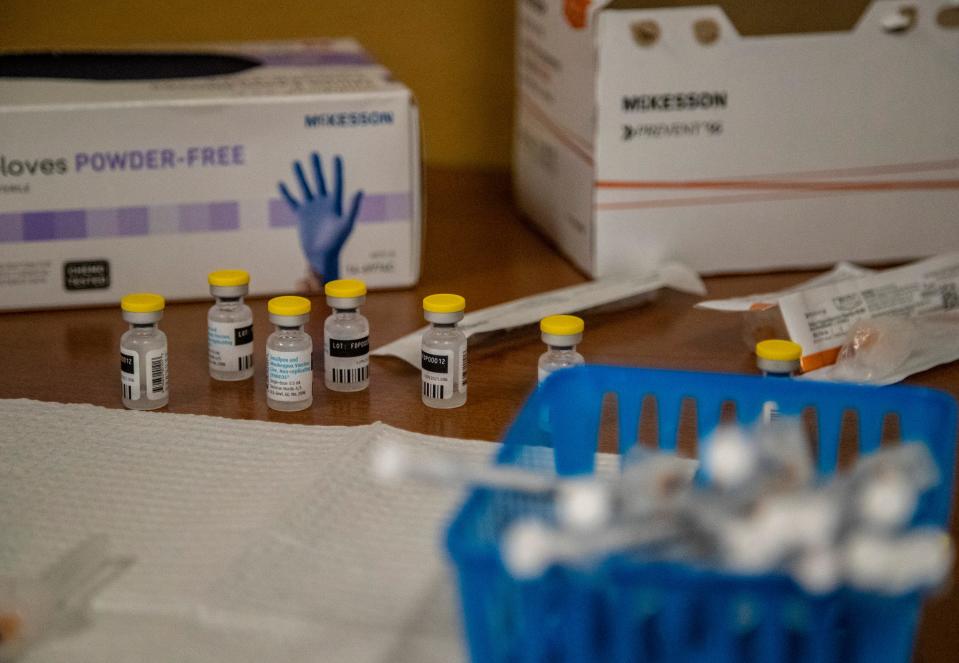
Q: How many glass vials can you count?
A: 7